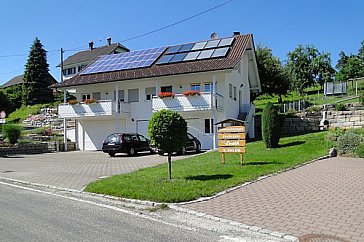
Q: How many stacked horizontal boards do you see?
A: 4